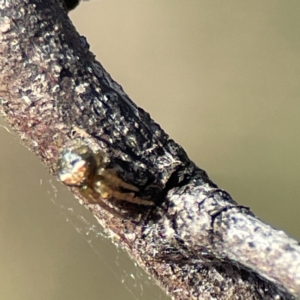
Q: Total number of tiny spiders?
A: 1